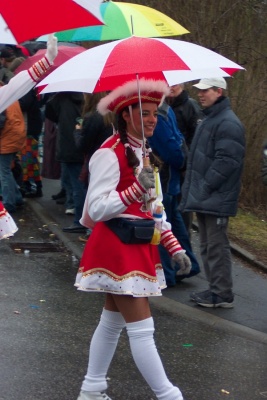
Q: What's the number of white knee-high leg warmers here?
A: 2